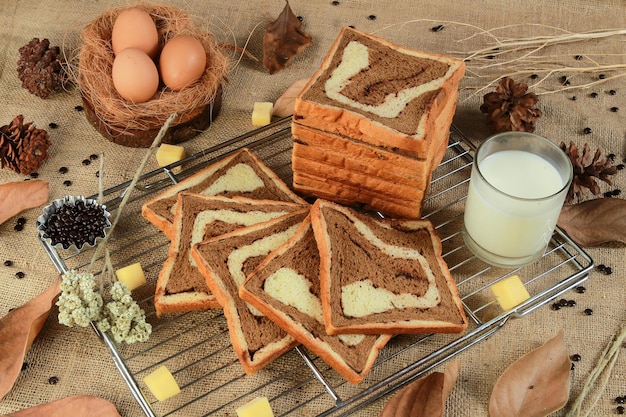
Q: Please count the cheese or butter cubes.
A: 6